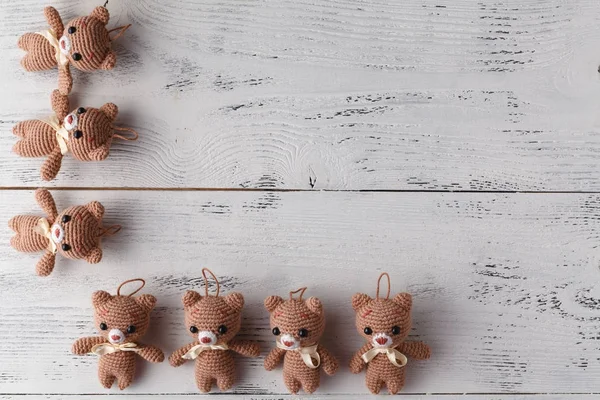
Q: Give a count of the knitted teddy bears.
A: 7